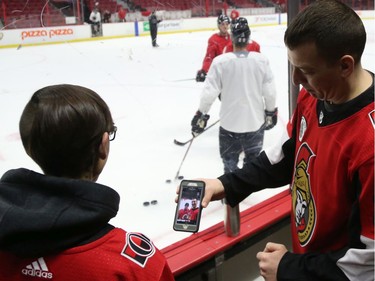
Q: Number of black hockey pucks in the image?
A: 4